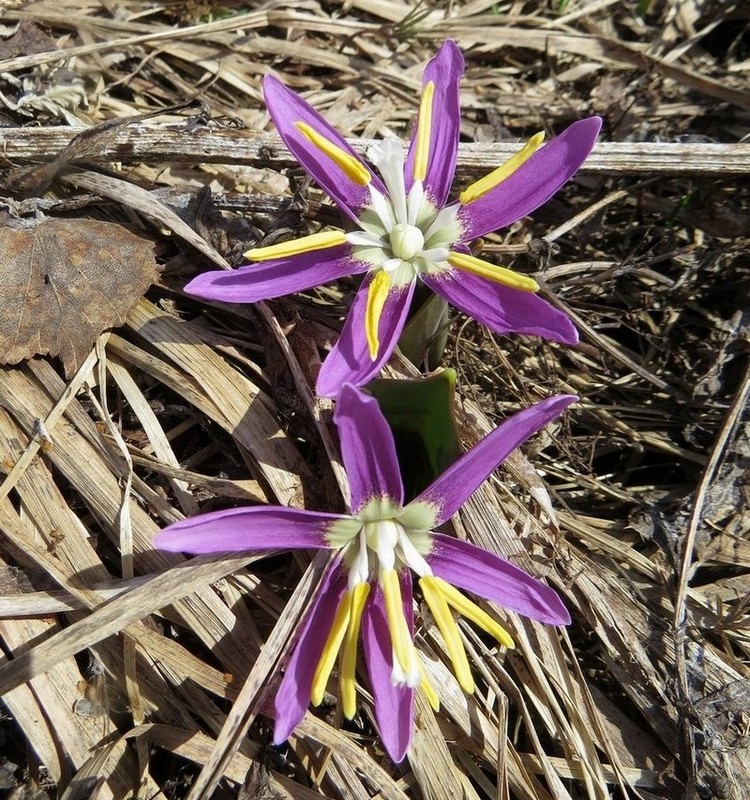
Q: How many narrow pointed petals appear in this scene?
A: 12